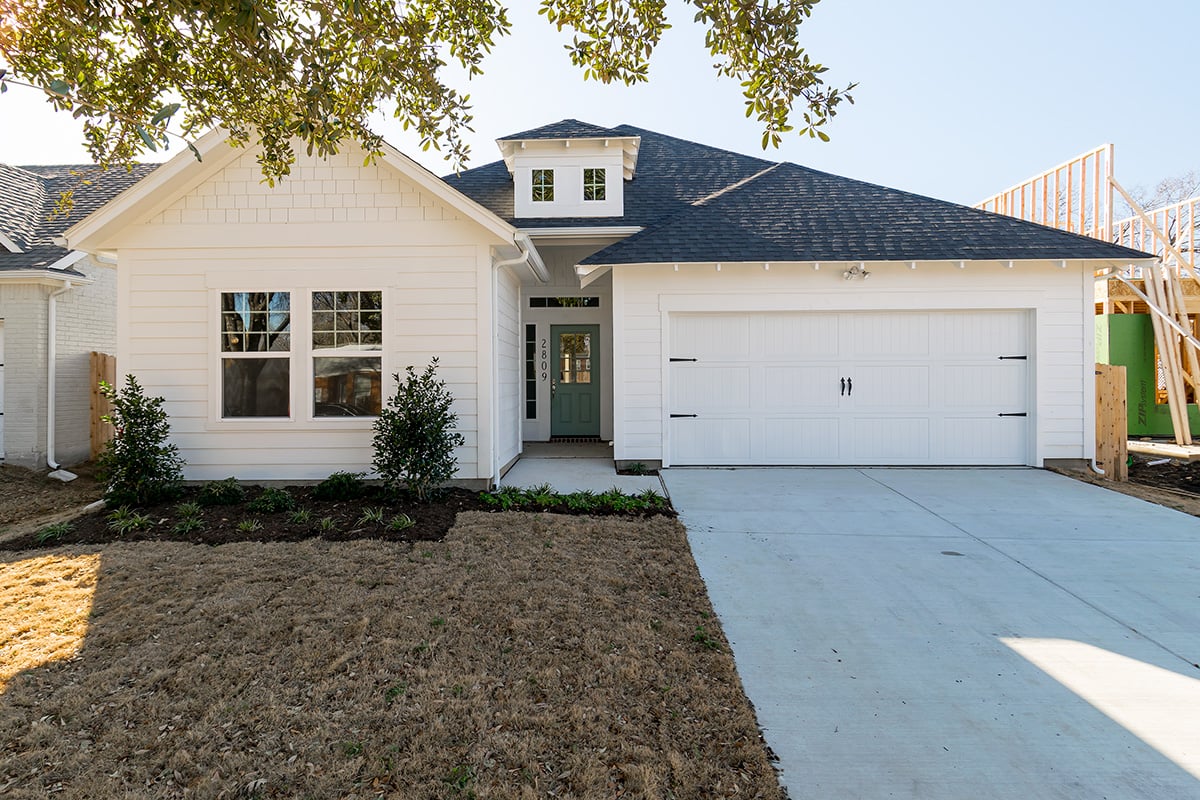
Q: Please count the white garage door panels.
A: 12